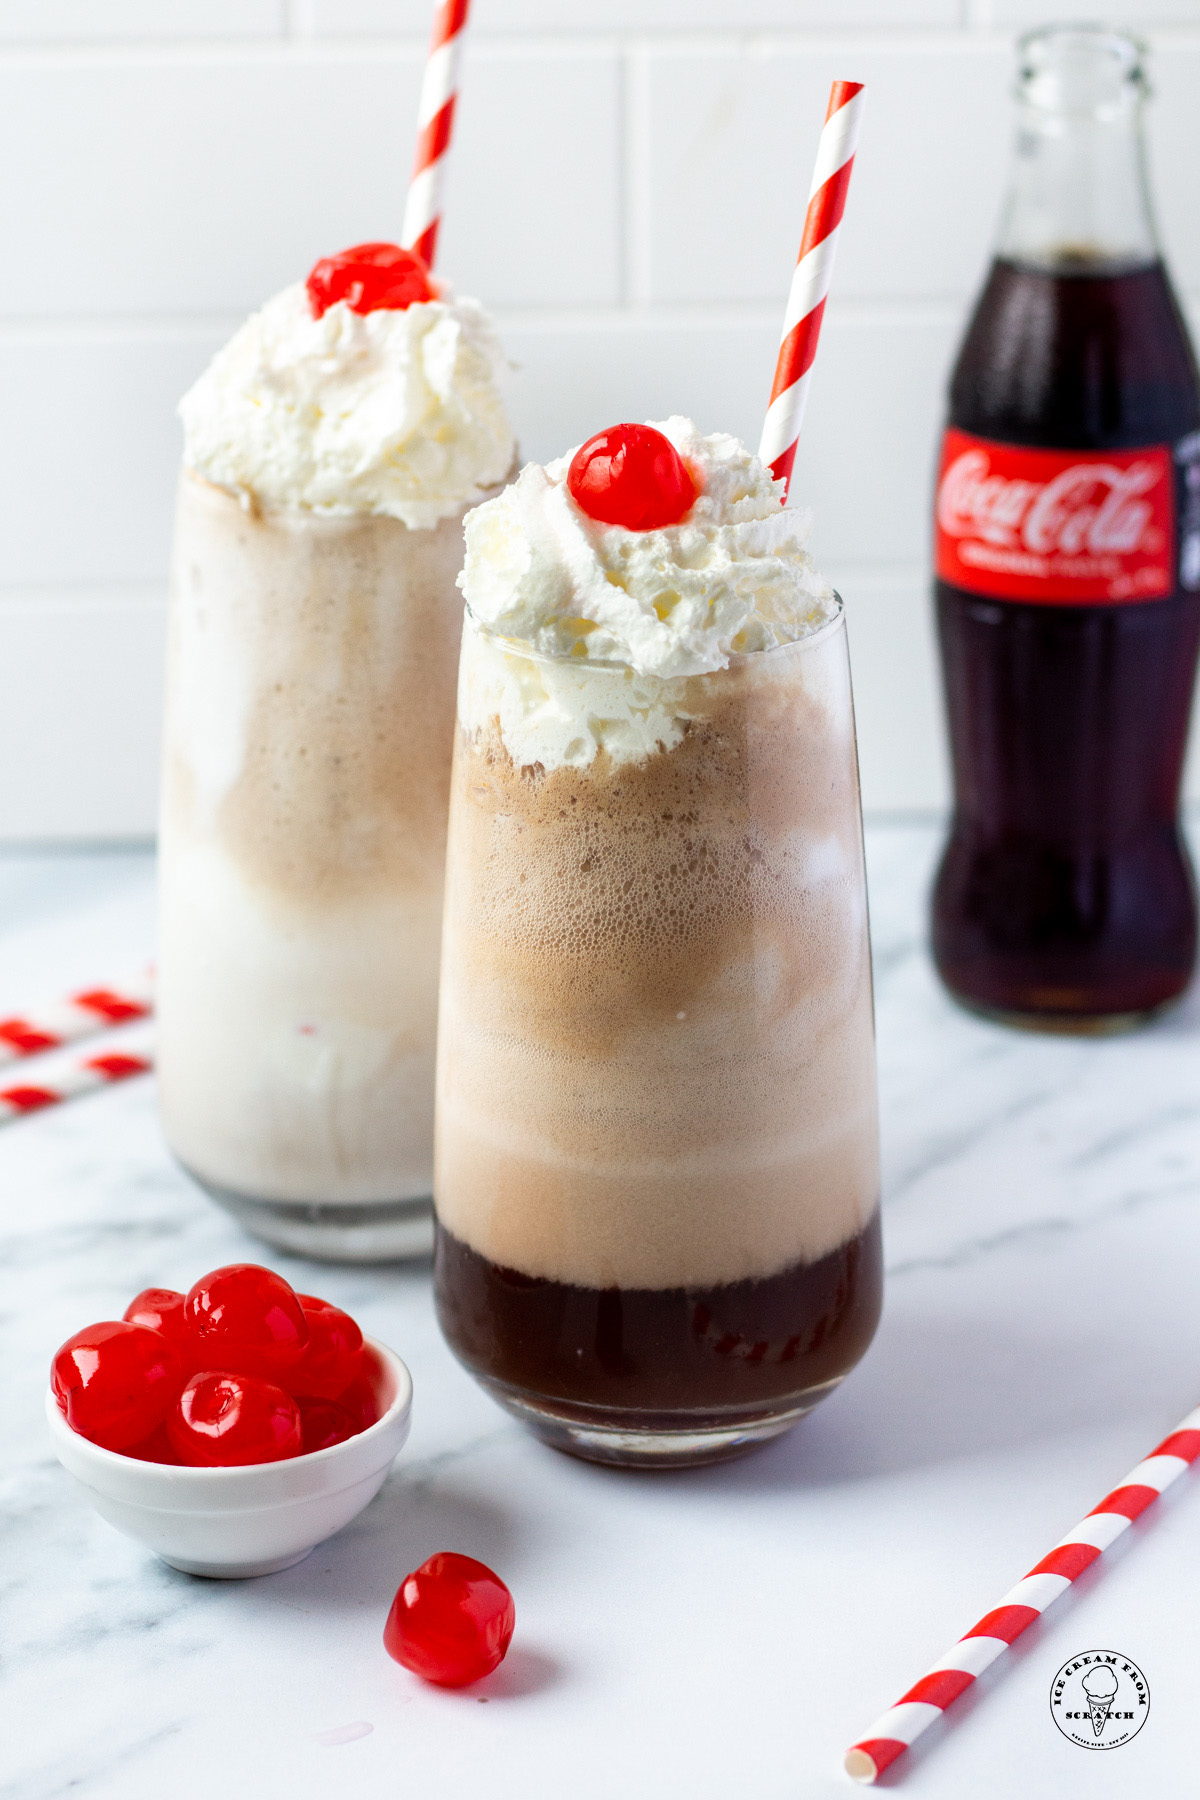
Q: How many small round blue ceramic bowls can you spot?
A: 0